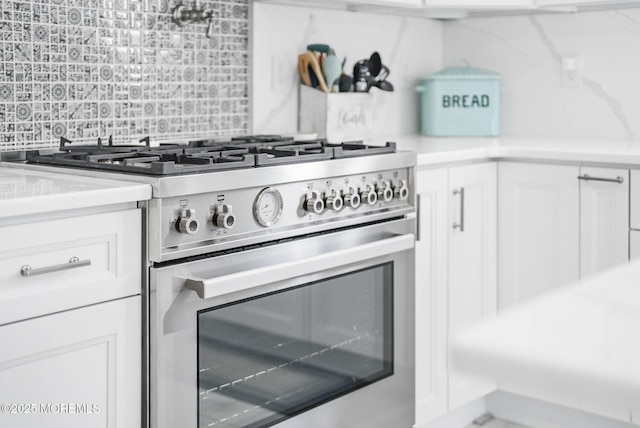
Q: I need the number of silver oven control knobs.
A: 8